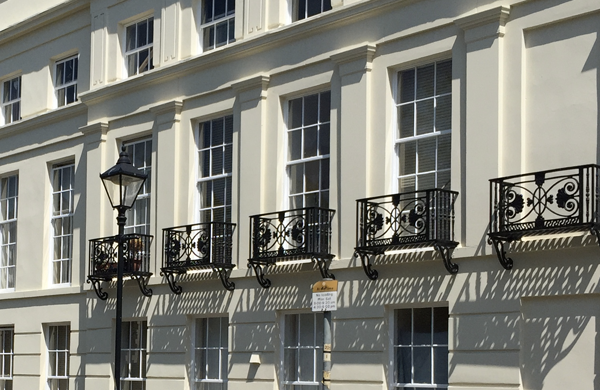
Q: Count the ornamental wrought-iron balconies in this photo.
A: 5